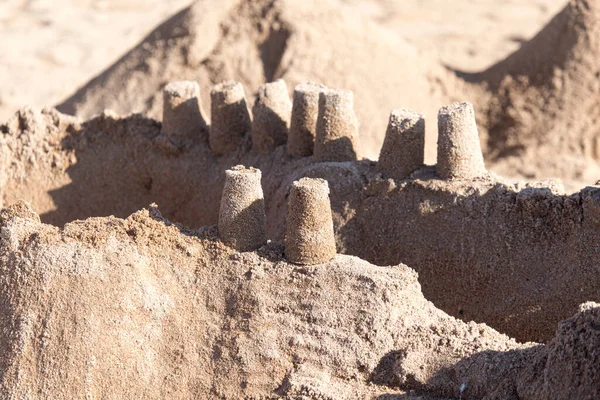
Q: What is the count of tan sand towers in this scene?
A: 9